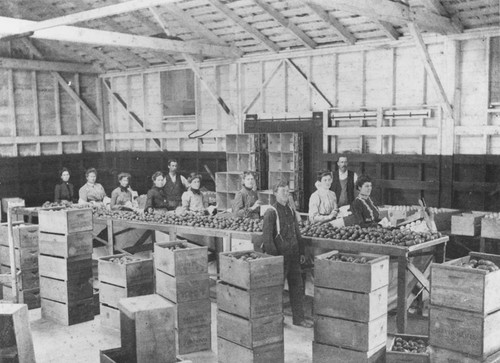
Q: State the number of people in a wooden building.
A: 11